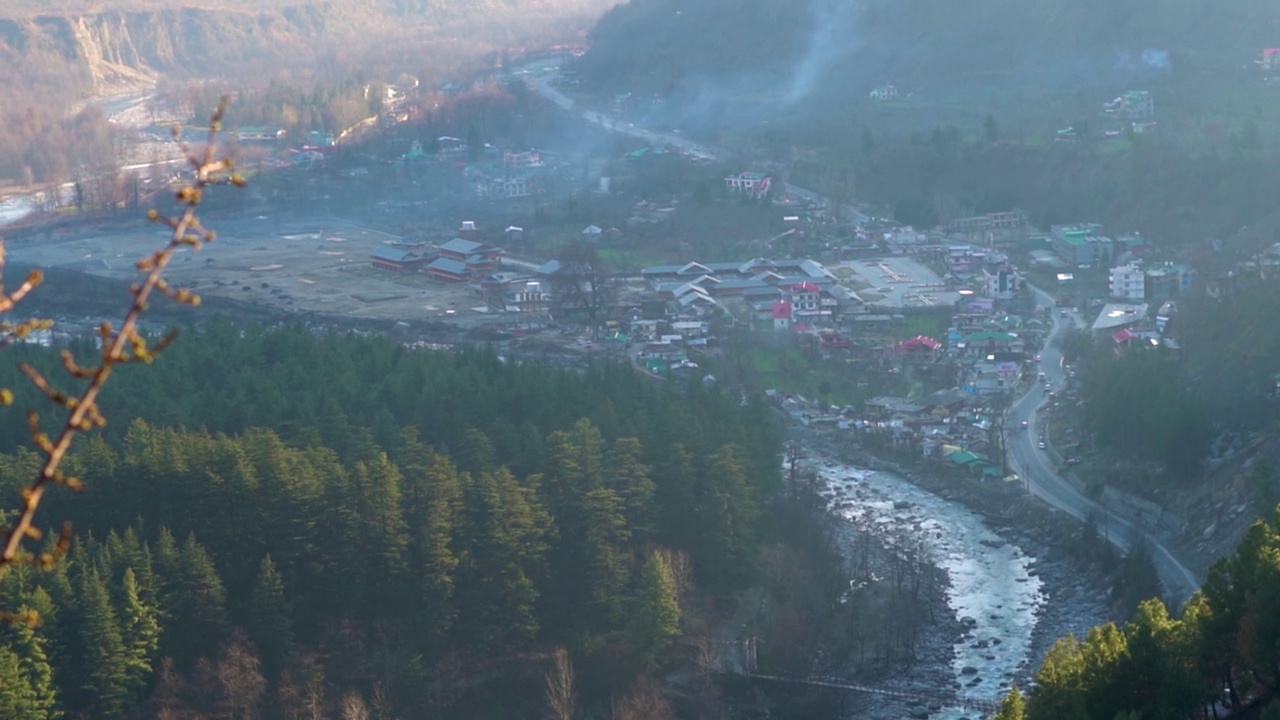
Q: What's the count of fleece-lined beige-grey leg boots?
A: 0